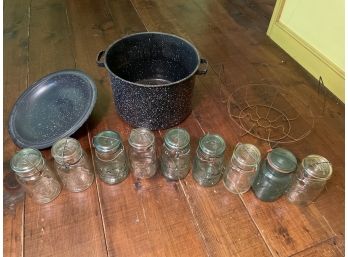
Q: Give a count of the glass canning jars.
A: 9